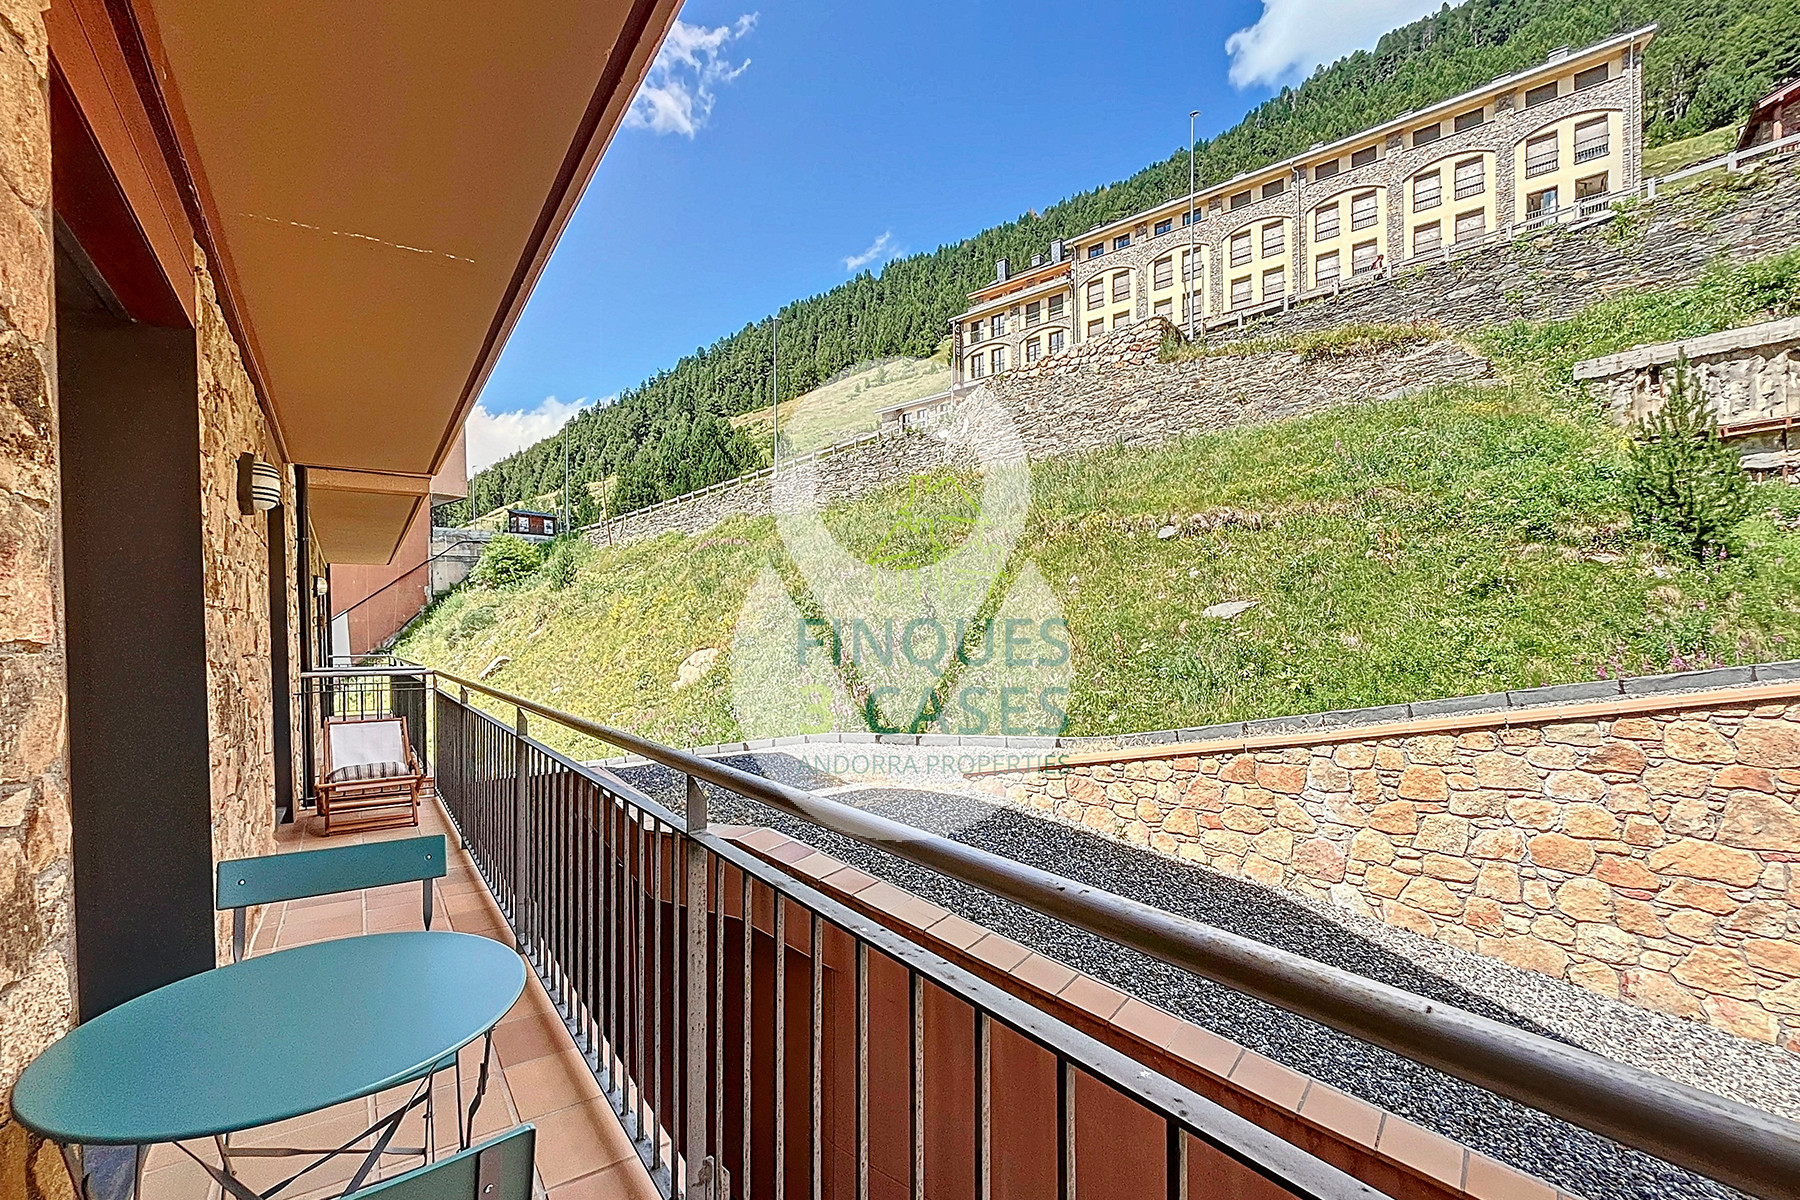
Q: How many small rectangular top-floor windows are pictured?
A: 12